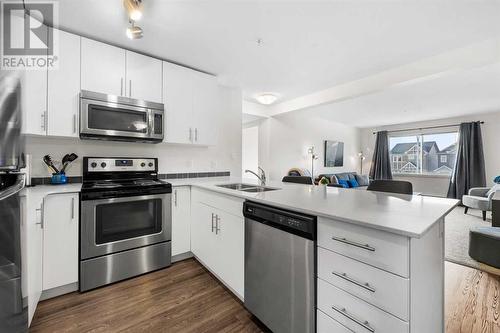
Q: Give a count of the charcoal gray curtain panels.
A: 2